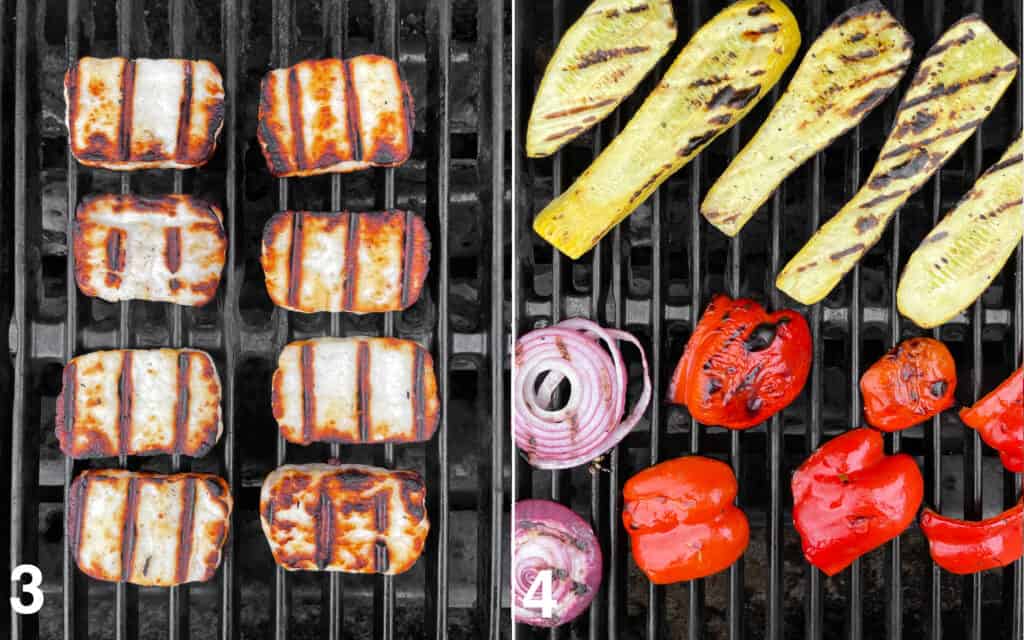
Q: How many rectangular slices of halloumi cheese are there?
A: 8